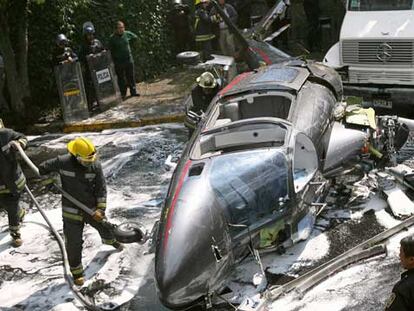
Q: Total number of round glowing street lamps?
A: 0